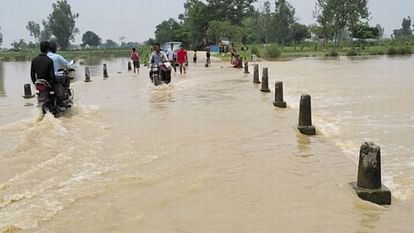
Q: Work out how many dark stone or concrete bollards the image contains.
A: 10